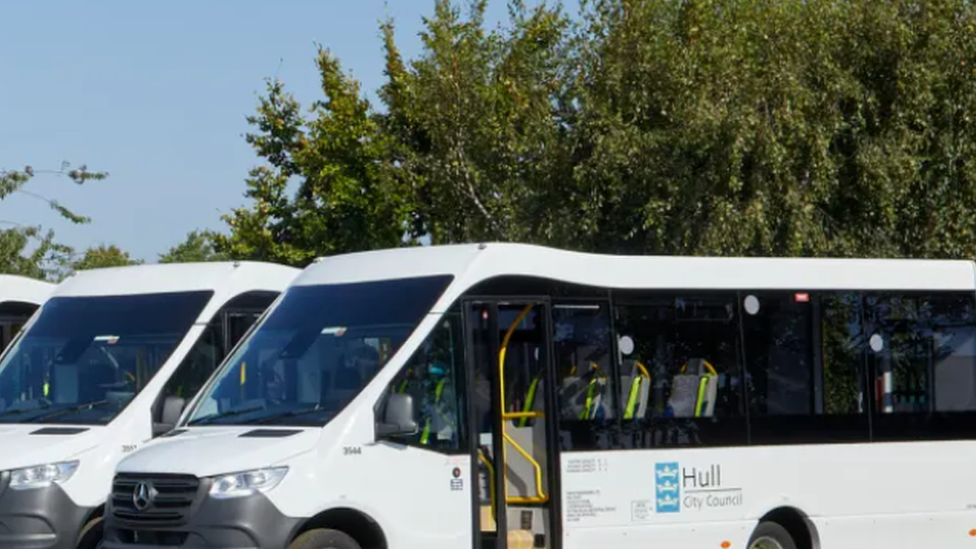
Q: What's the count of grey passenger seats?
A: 3